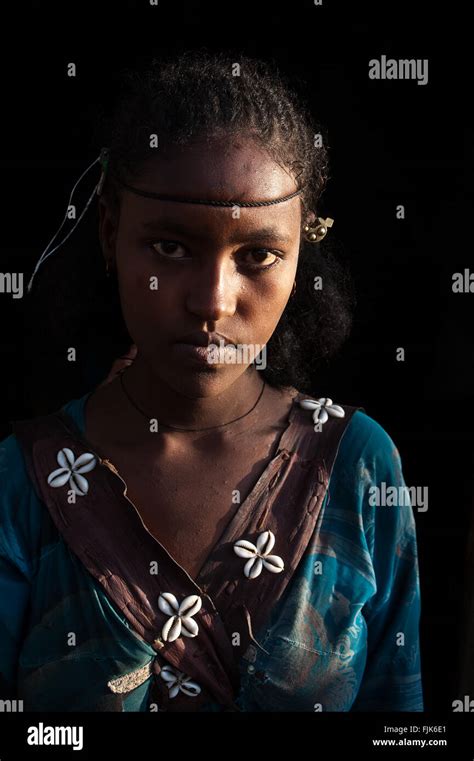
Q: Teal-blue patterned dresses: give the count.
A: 1